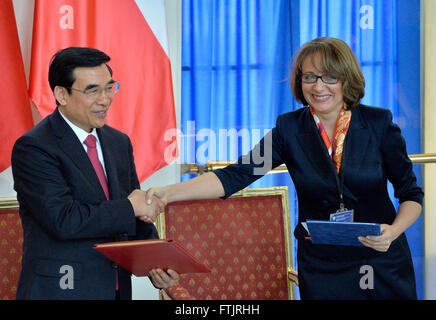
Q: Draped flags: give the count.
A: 2